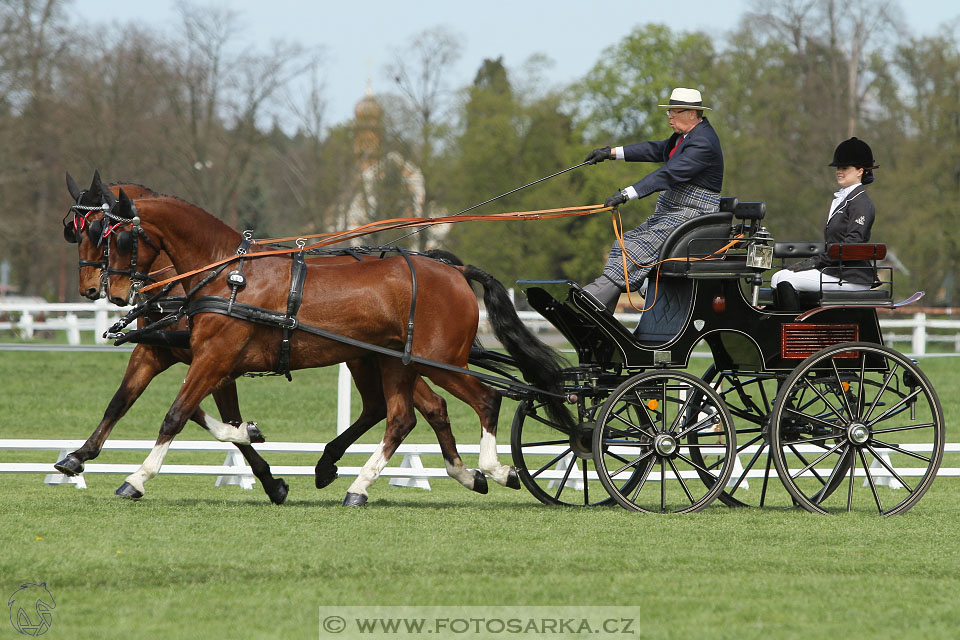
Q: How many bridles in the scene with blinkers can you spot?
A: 2